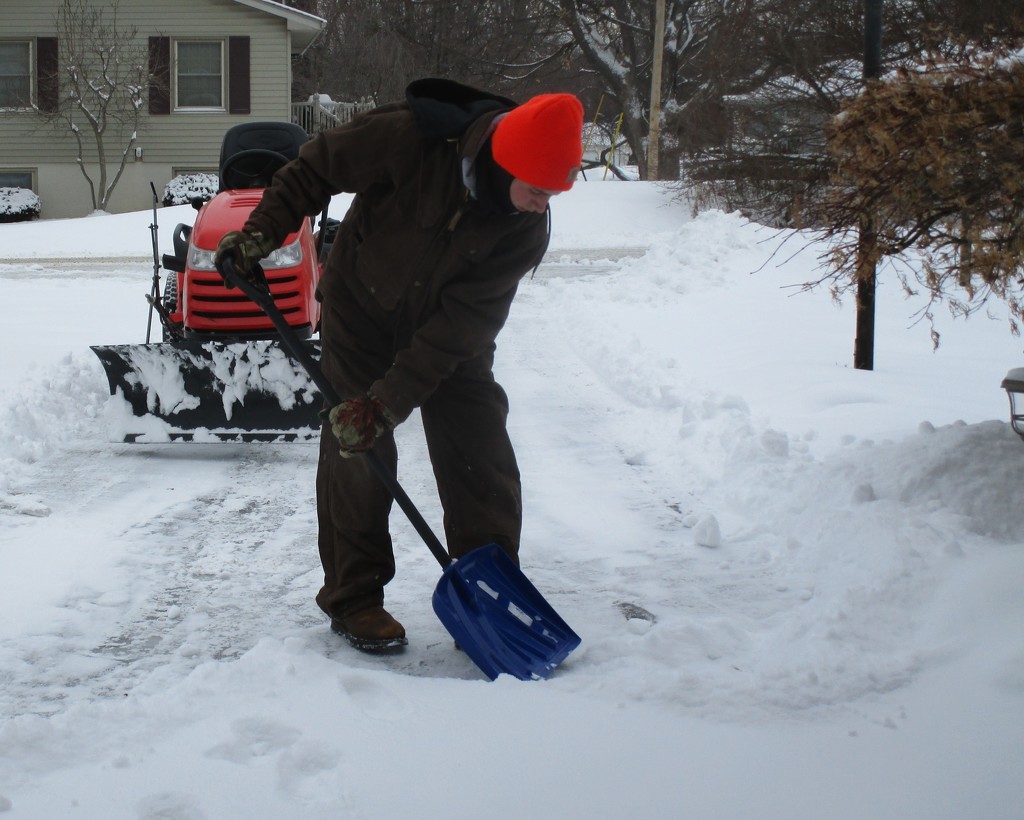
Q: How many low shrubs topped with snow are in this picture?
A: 2